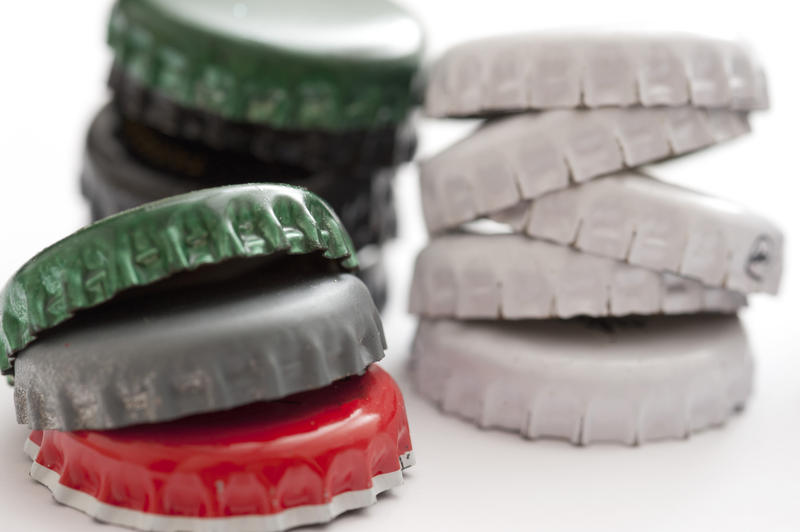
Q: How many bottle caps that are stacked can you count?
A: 12